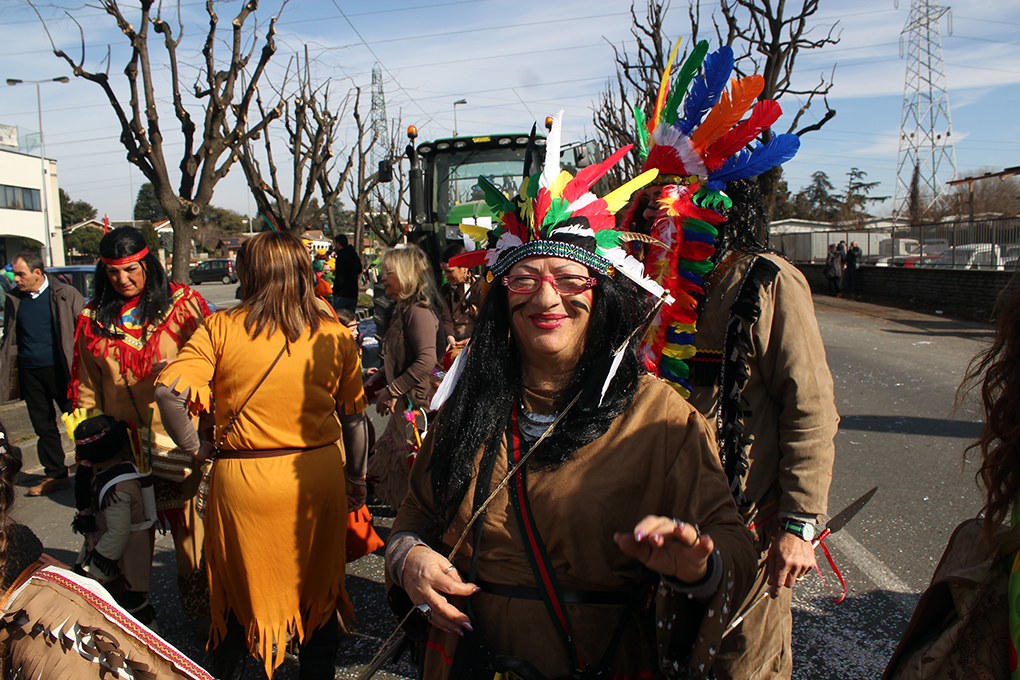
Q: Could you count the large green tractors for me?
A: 1